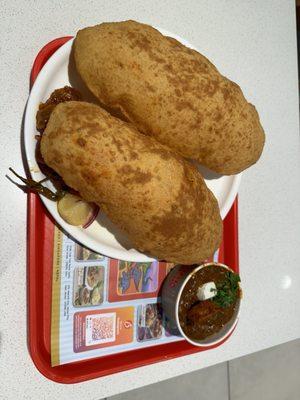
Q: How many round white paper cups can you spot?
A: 1